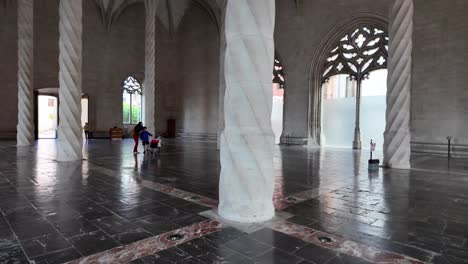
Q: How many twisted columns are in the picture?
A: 5